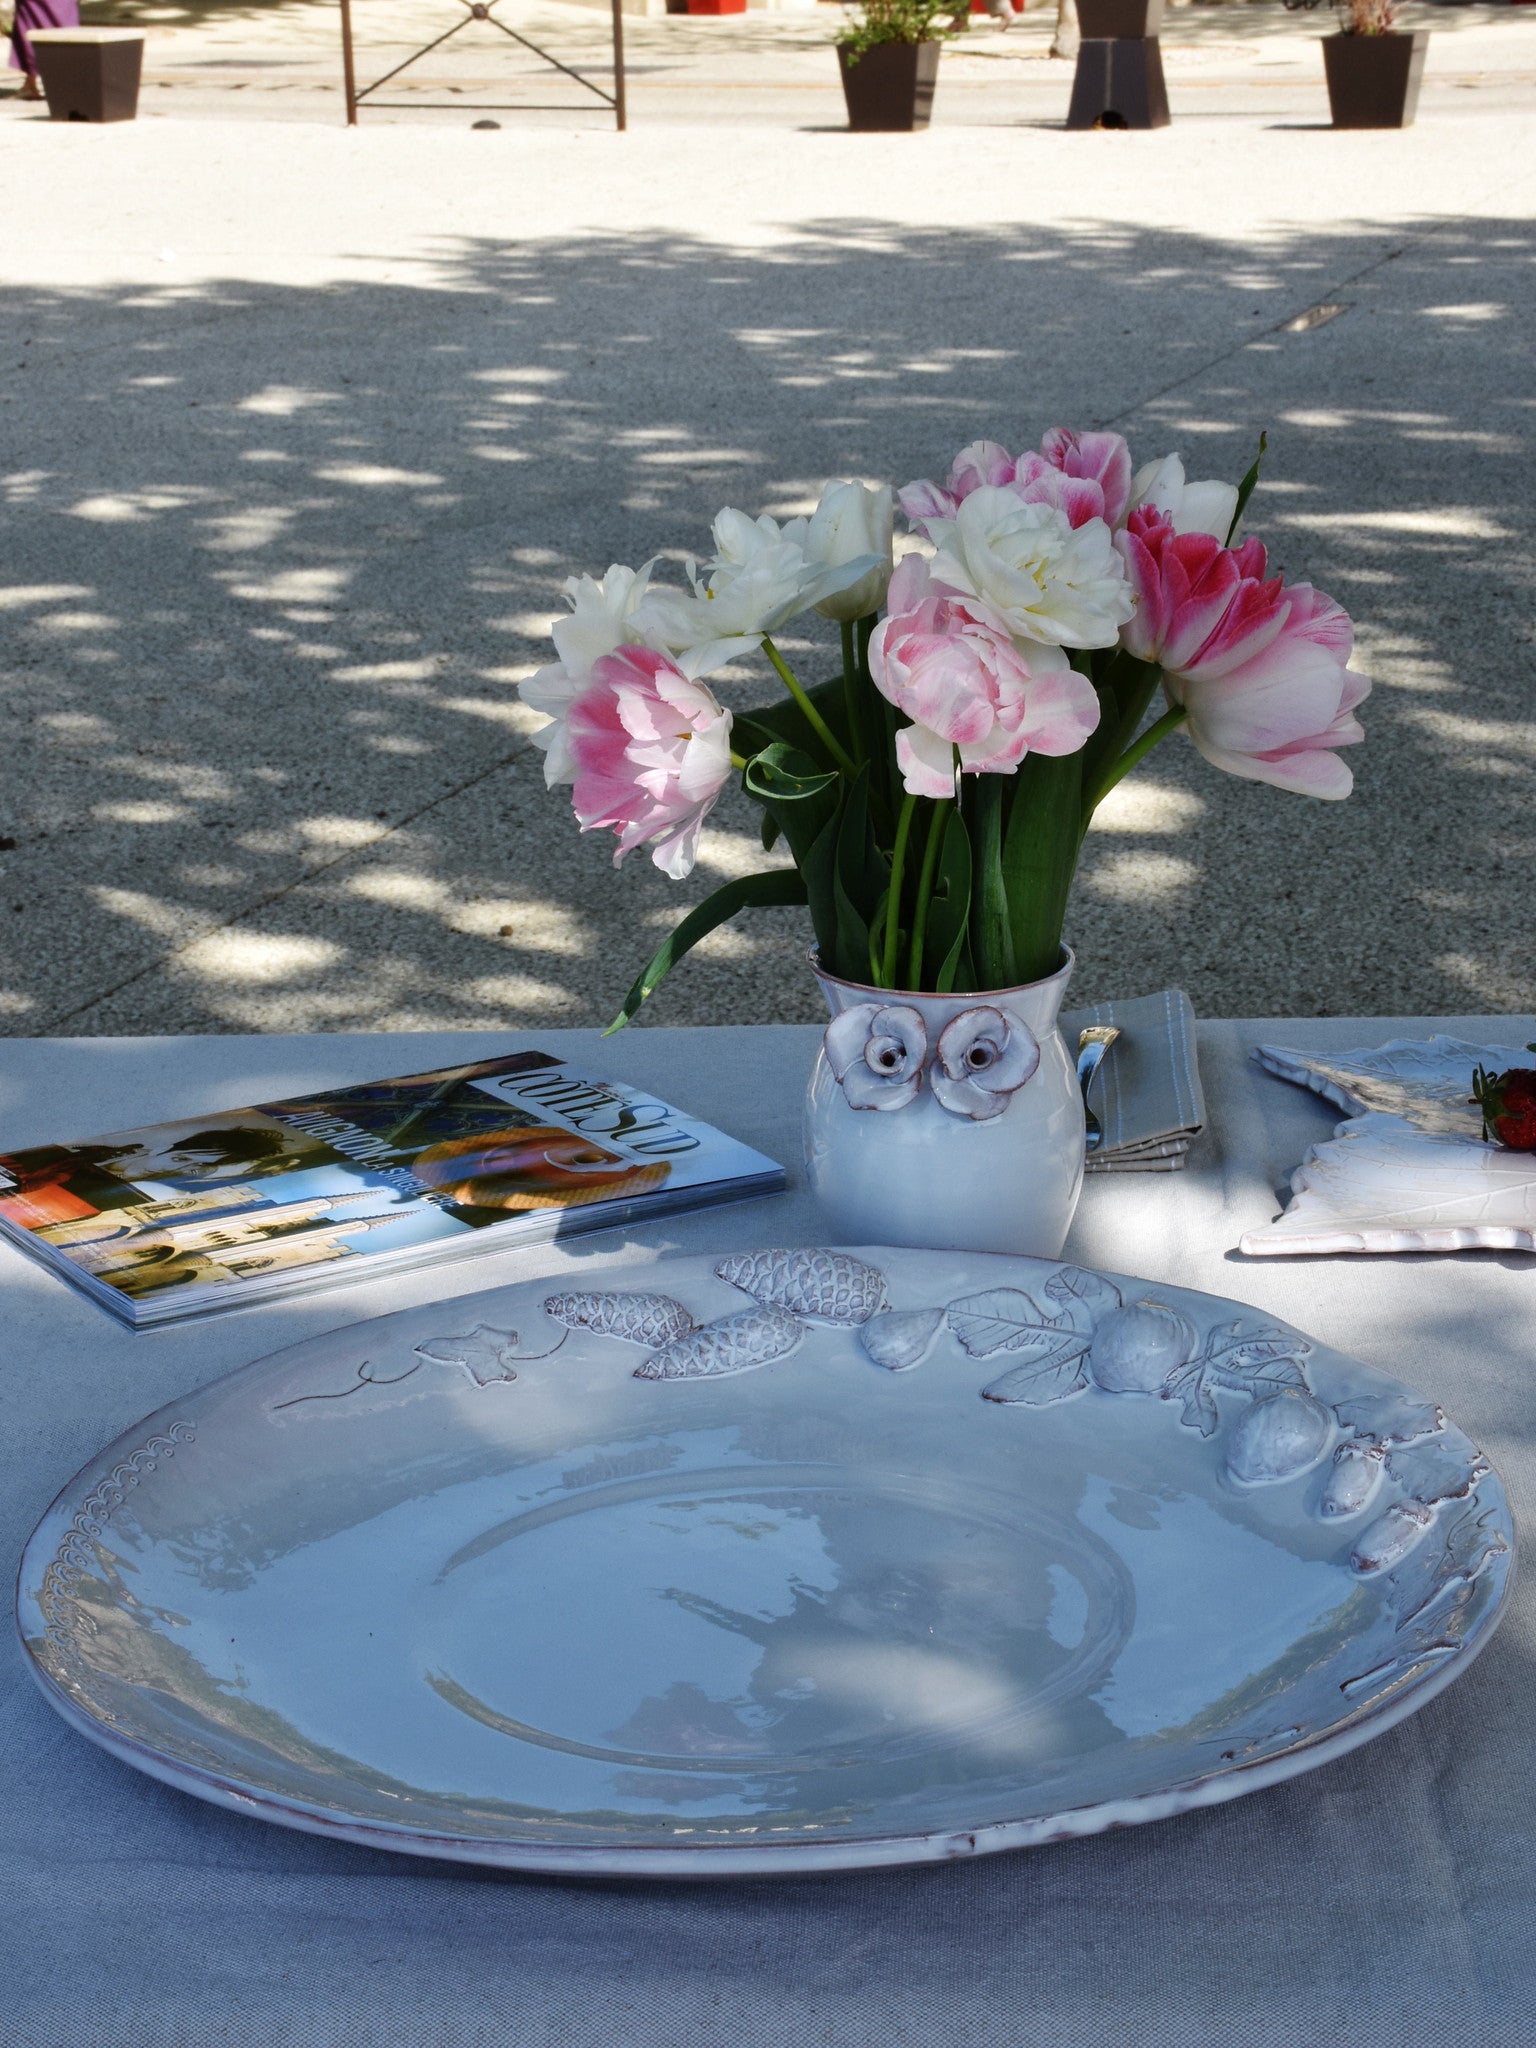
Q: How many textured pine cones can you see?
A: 3